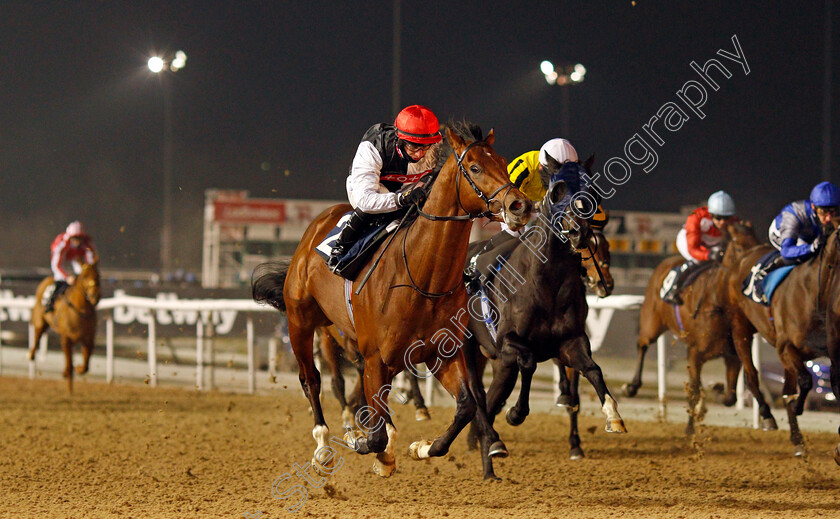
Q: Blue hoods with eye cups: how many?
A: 1